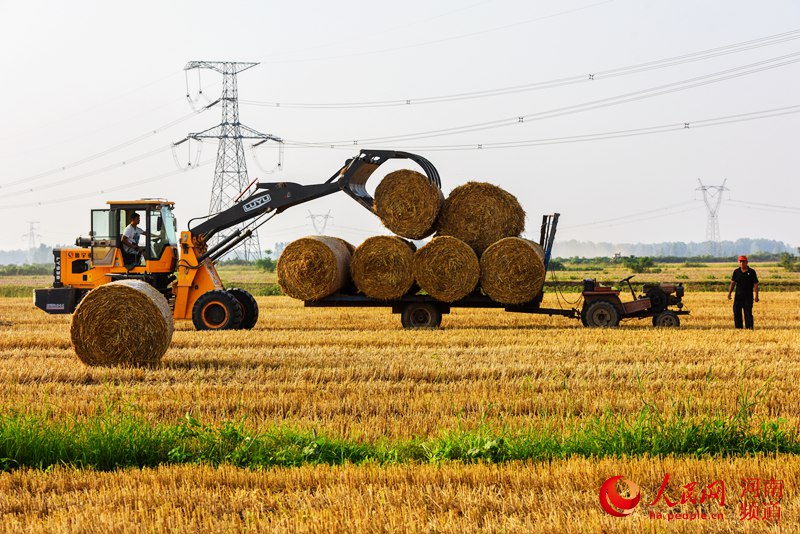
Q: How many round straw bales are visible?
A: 7